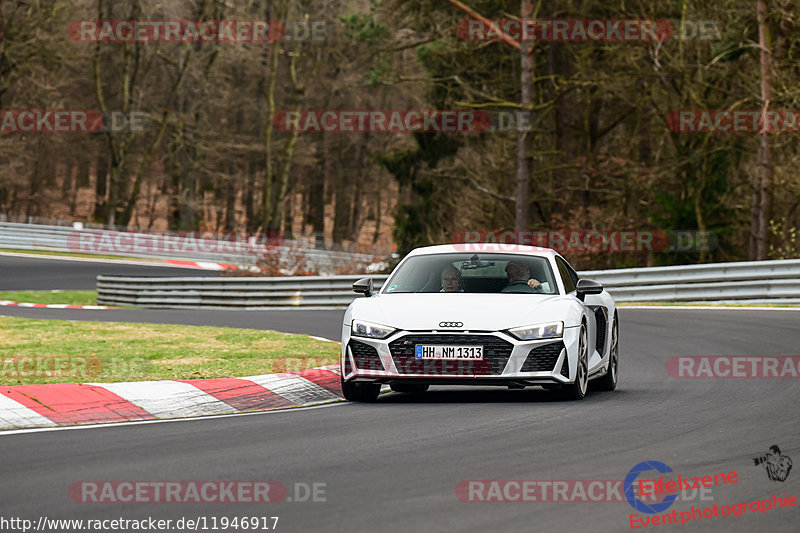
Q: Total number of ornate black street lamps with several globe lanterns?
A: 0